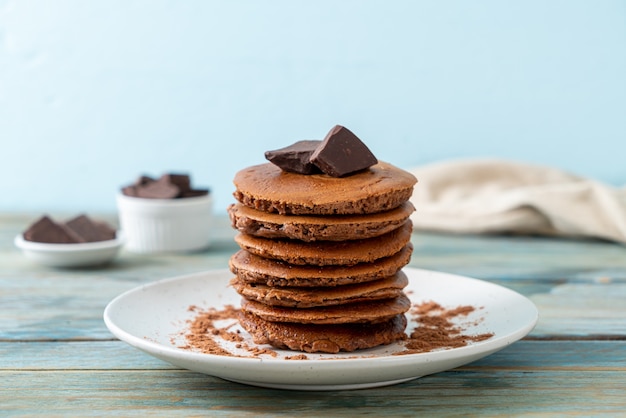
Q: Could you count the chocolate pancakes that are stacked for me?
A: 7